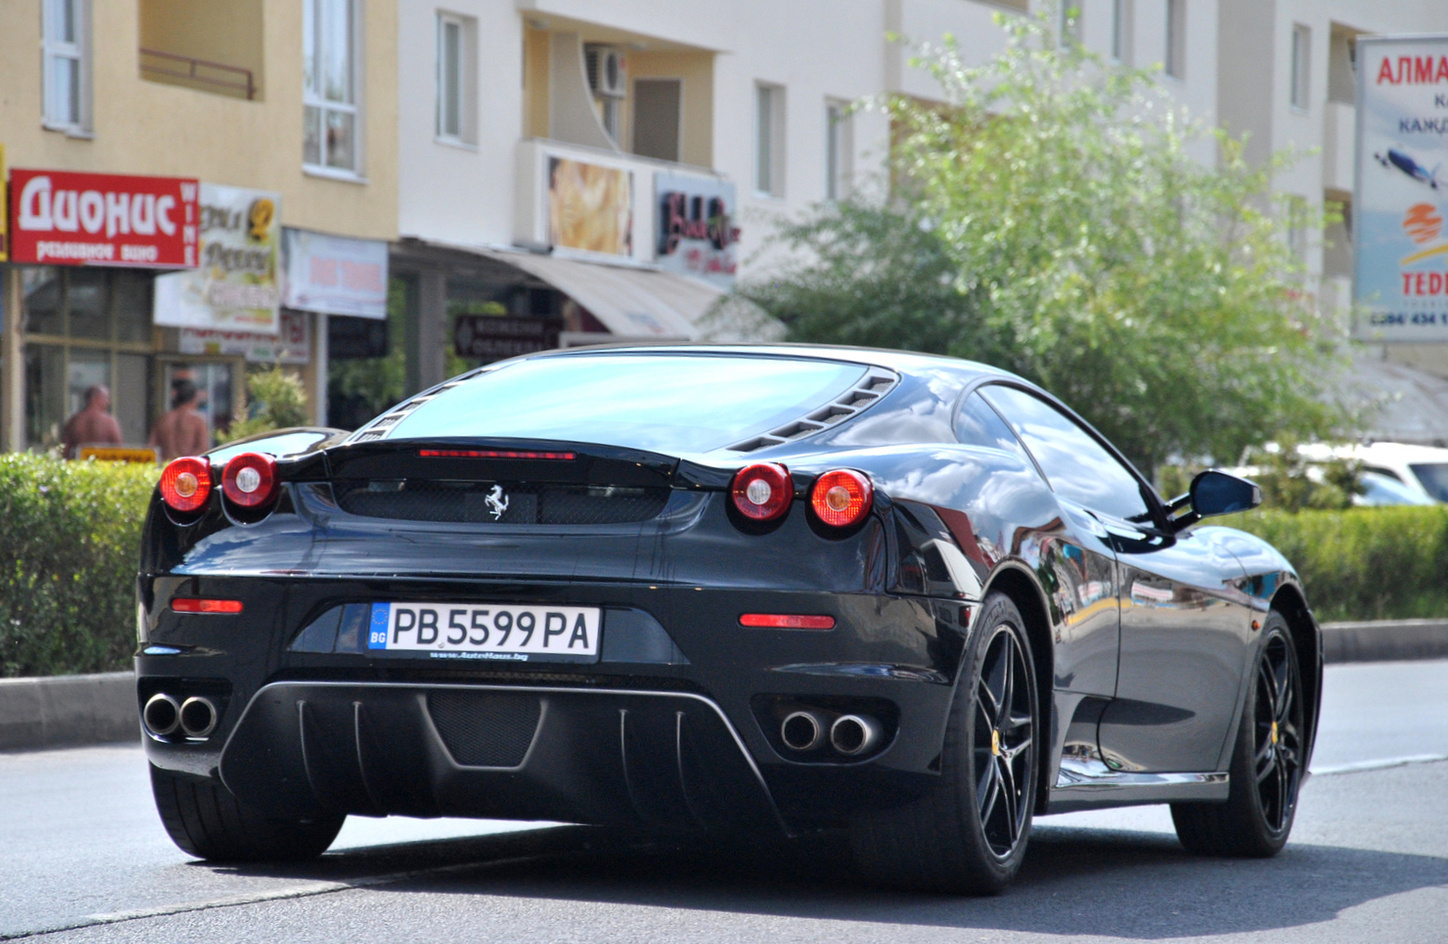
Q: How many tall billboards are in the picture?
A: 1